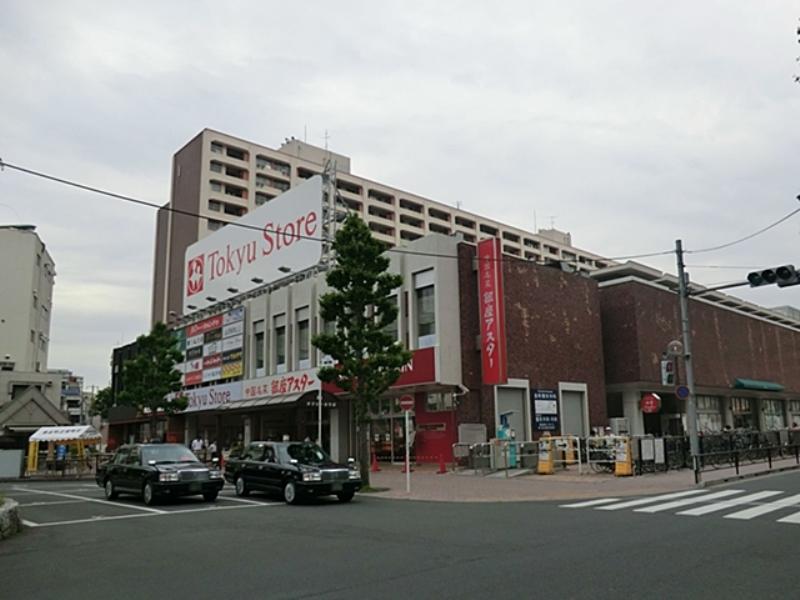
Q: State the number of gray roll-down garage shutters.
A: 2